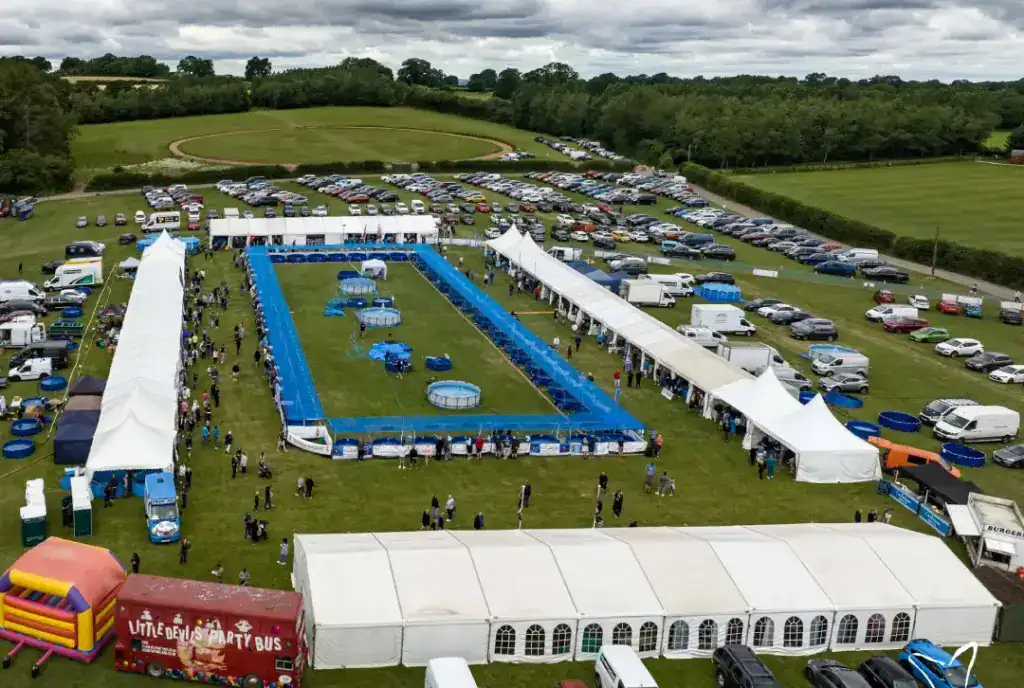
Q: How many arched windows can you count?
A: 15